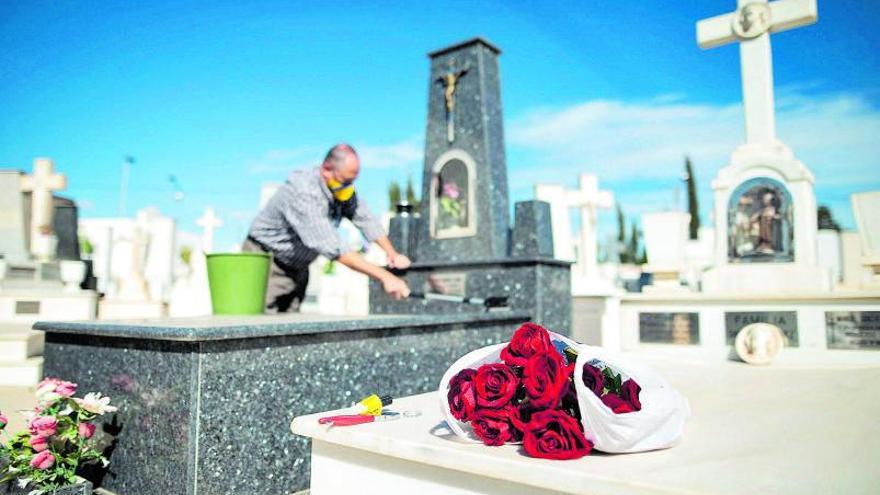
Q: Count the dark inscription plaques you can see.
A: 3